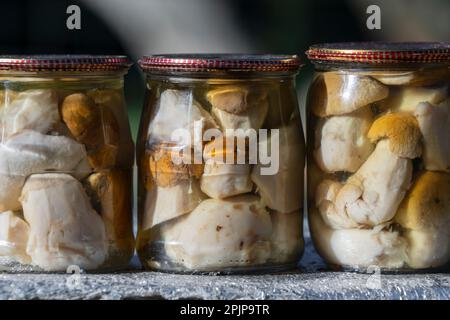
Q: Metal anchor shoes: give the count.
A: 0